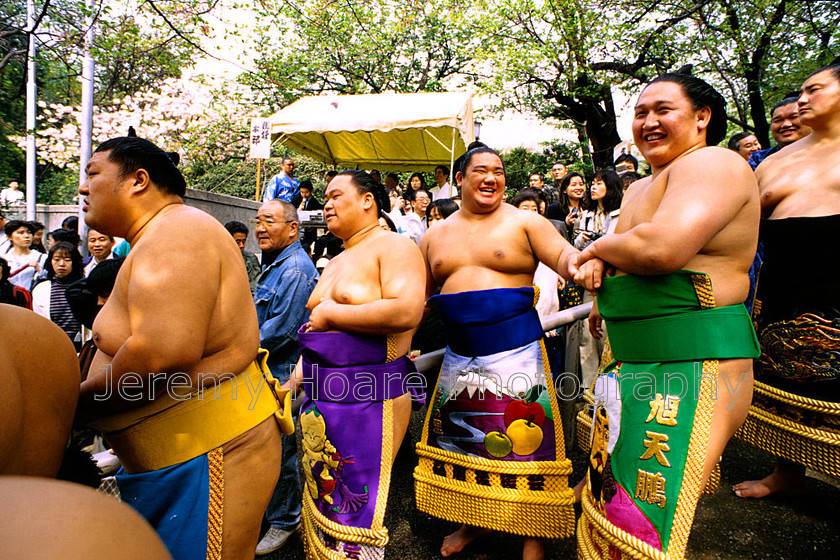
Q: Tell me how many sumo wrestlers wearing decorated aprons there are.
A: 5